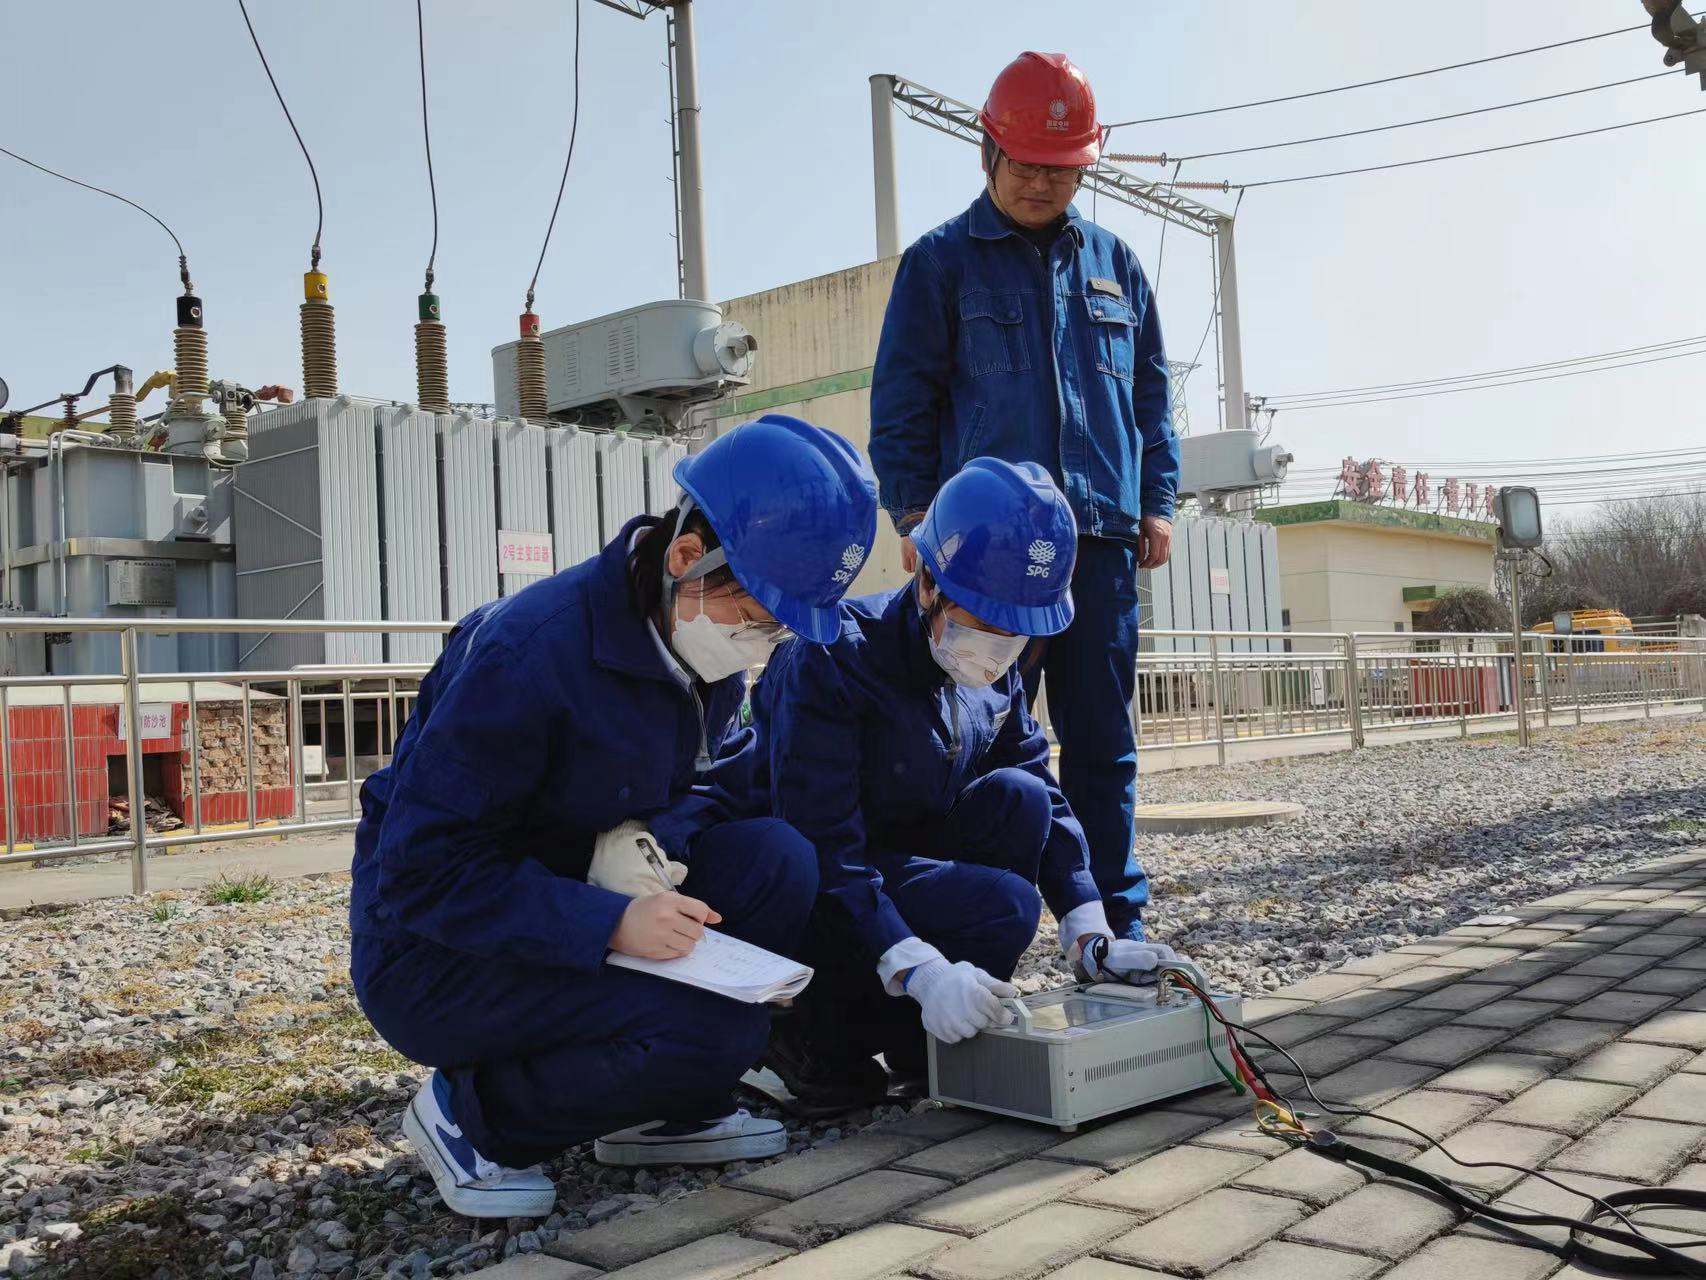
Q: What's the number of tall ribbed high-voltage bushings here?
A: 4